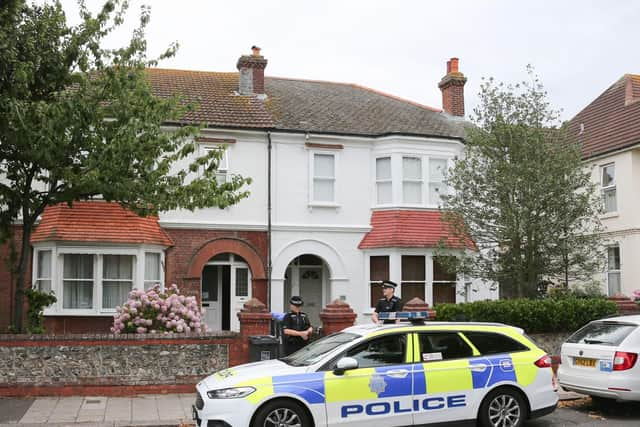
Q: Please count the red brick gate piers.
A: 4